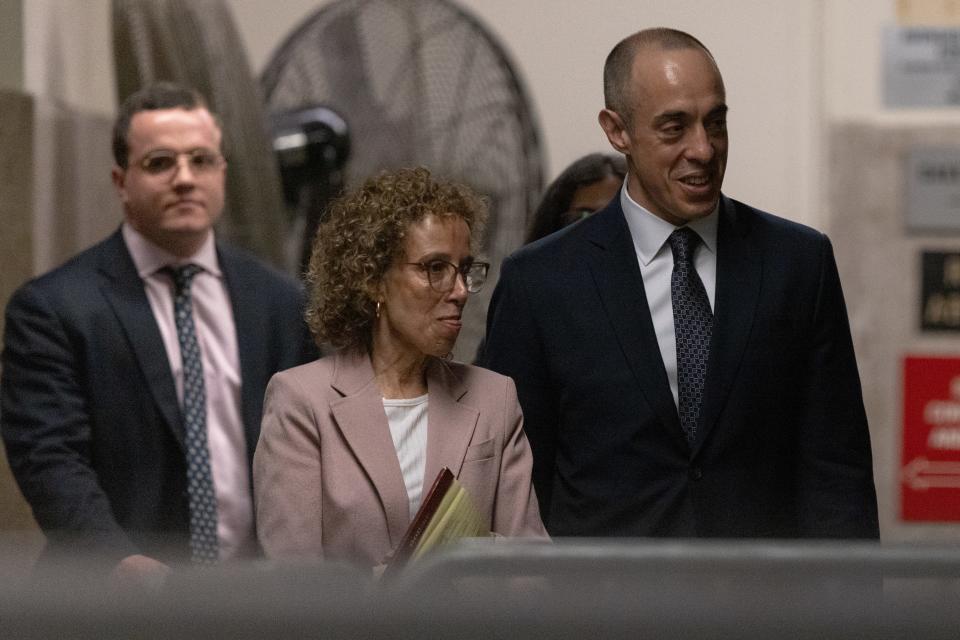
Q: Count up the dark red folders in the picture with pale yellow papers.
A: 1